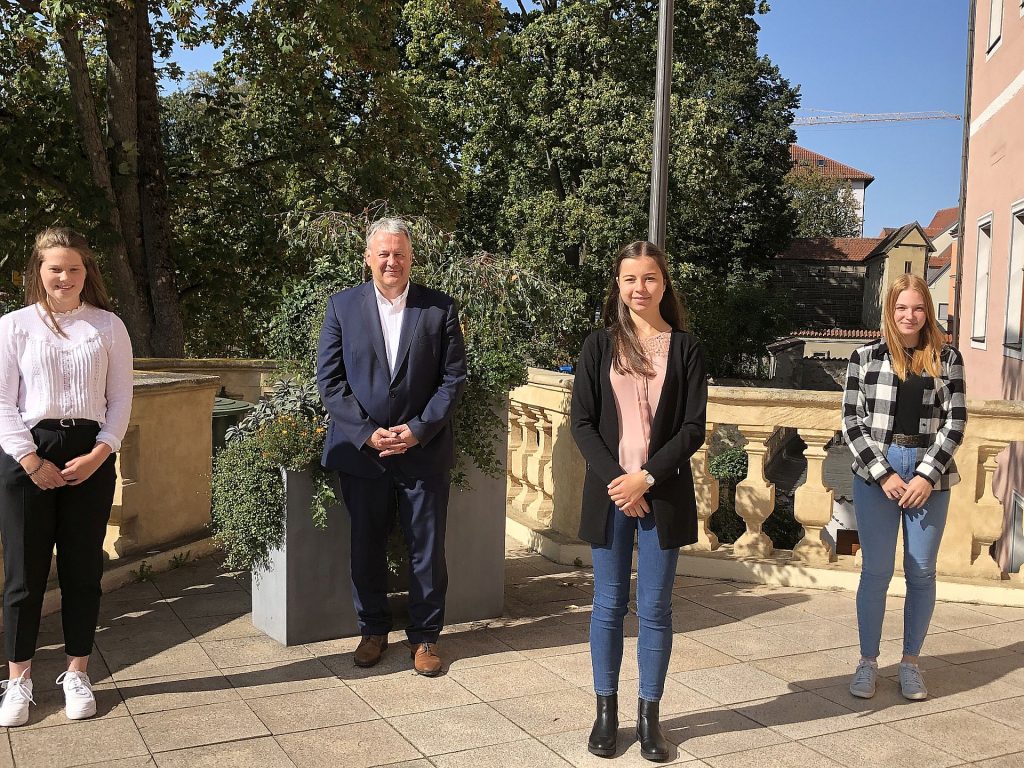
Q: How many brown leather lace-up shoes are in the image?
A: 2